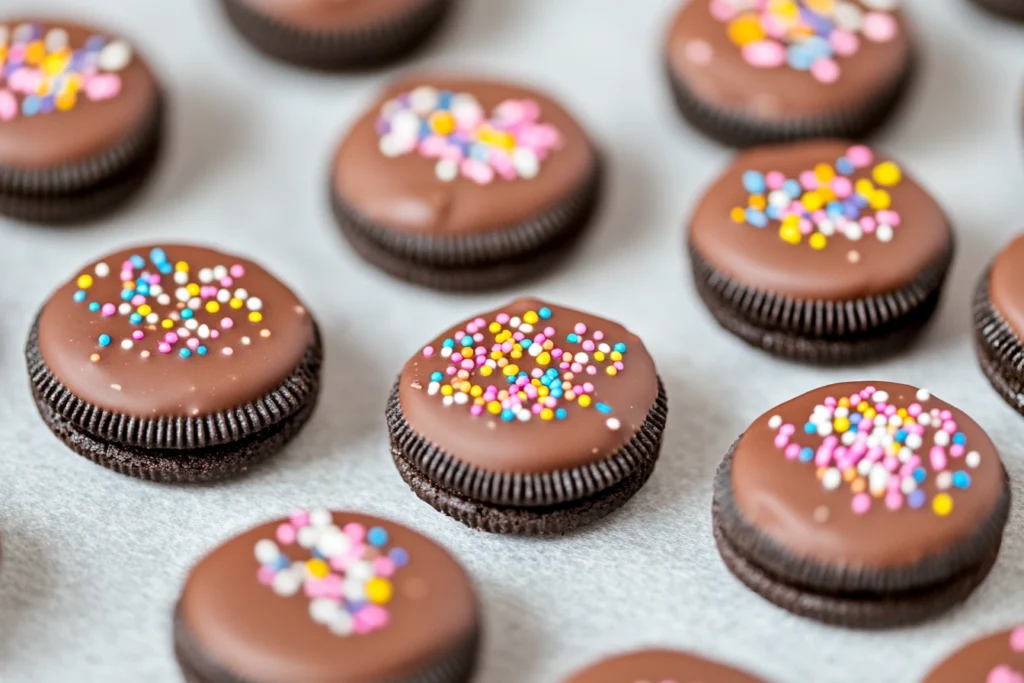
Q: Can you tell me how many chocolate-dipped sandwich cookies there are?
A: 13